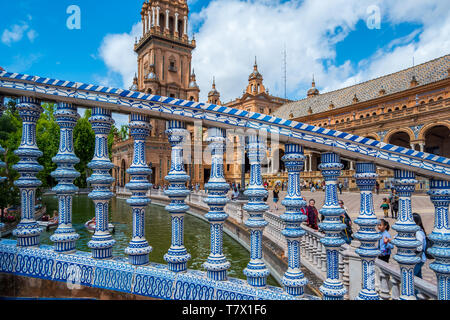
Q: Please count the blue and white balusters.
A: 12